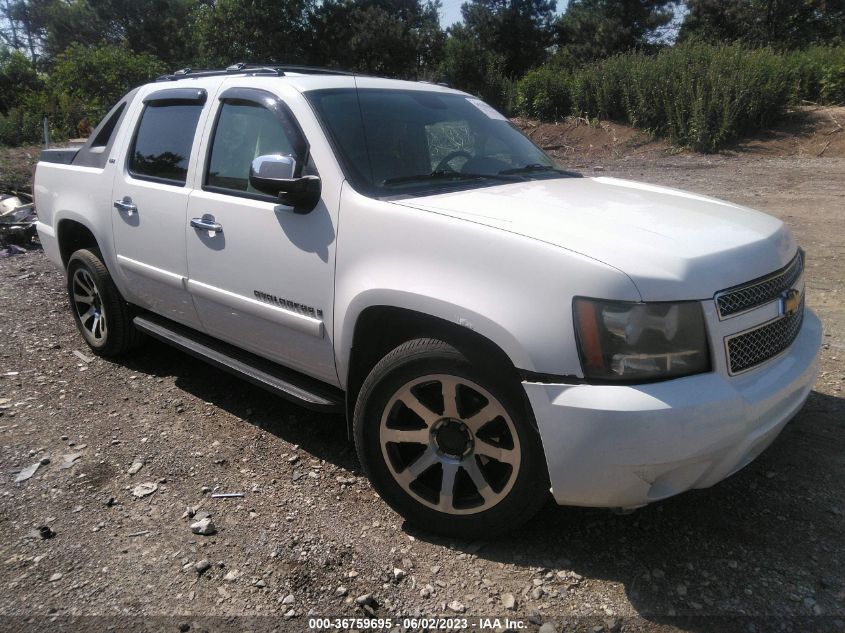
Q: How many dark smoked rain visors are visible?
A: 2